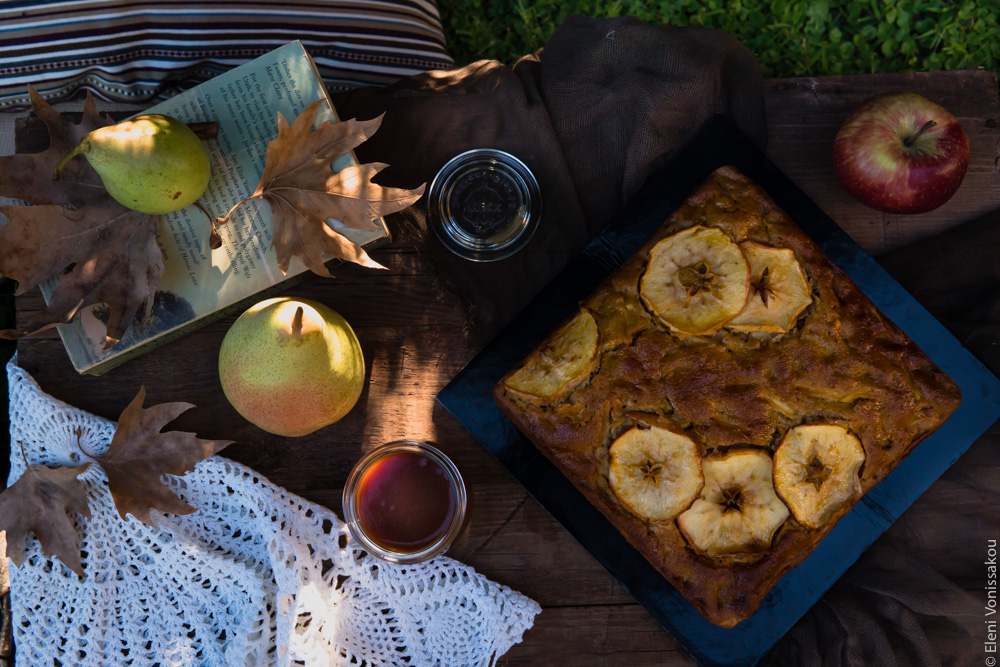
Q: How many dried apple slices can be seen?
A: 6